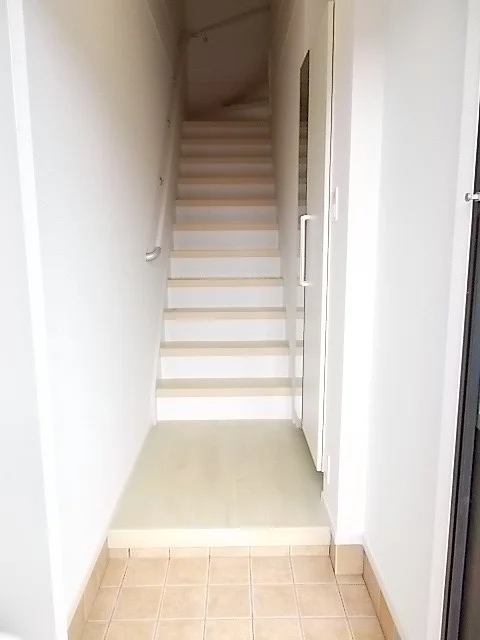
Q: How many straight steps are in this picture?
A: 11